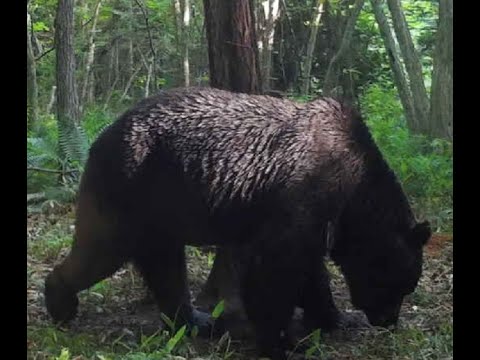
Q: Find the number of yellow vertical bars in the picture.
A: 0